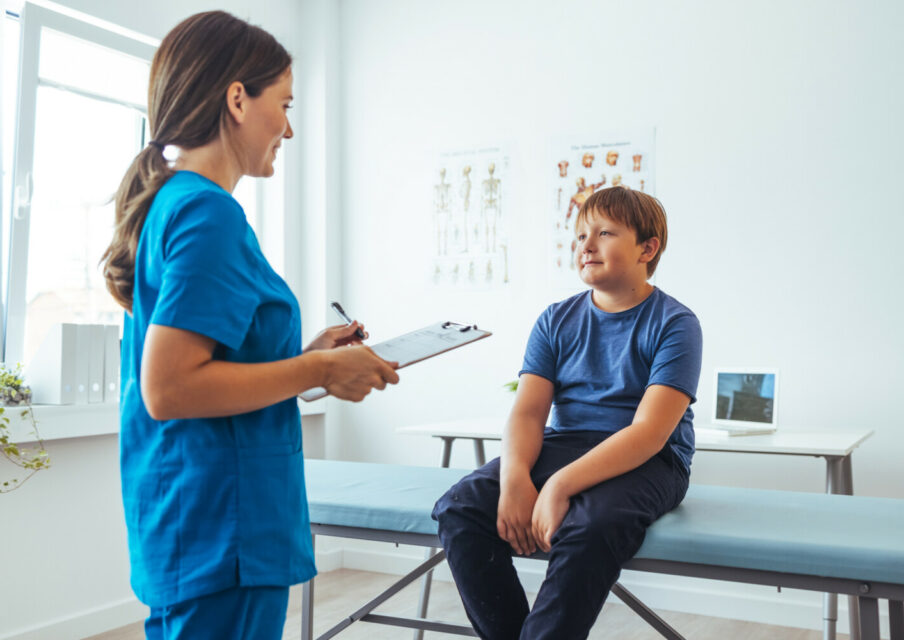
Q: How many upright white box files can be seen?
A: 4